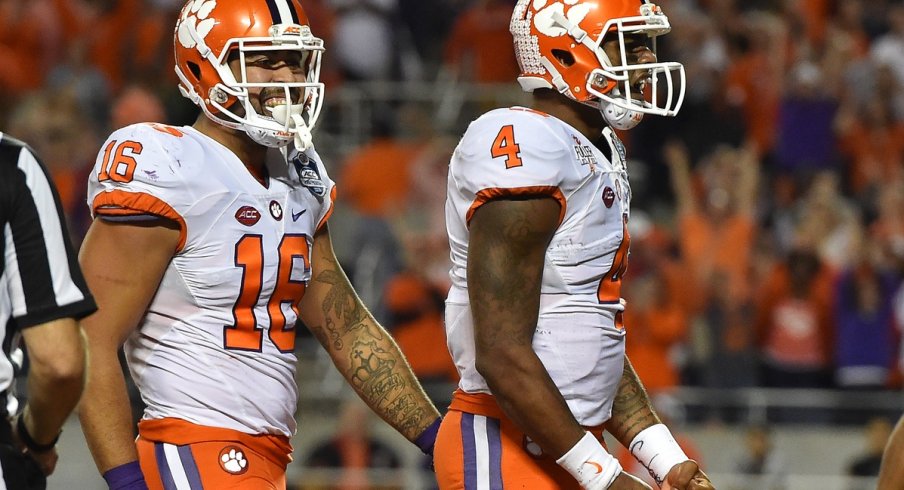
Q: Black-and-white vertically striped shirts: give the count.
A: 1